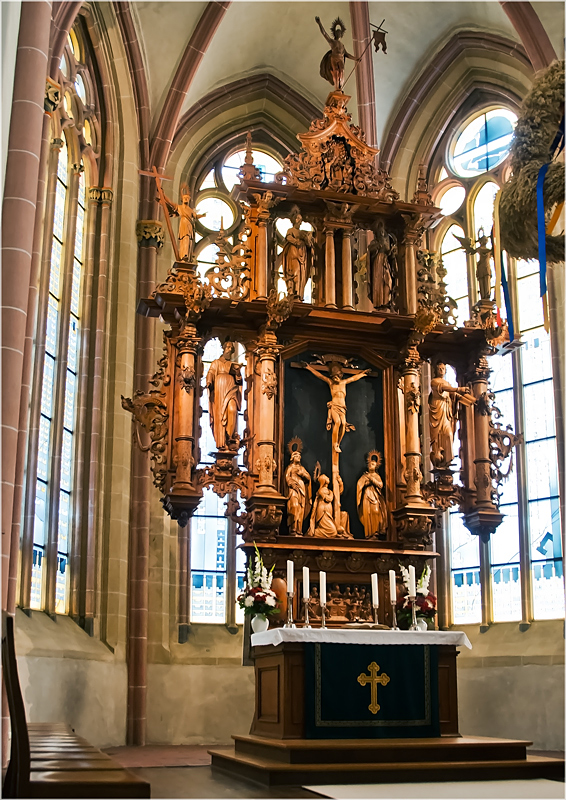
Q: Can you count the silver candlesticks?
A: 6